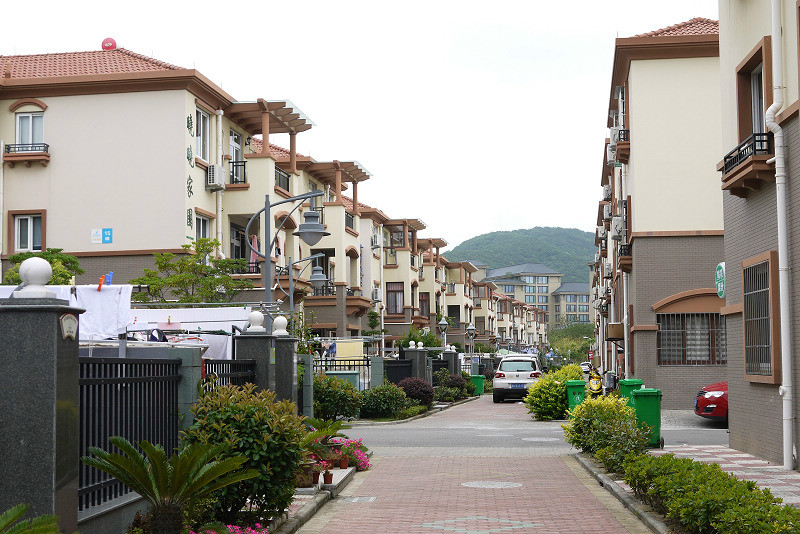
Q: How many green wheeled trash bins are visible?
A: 4